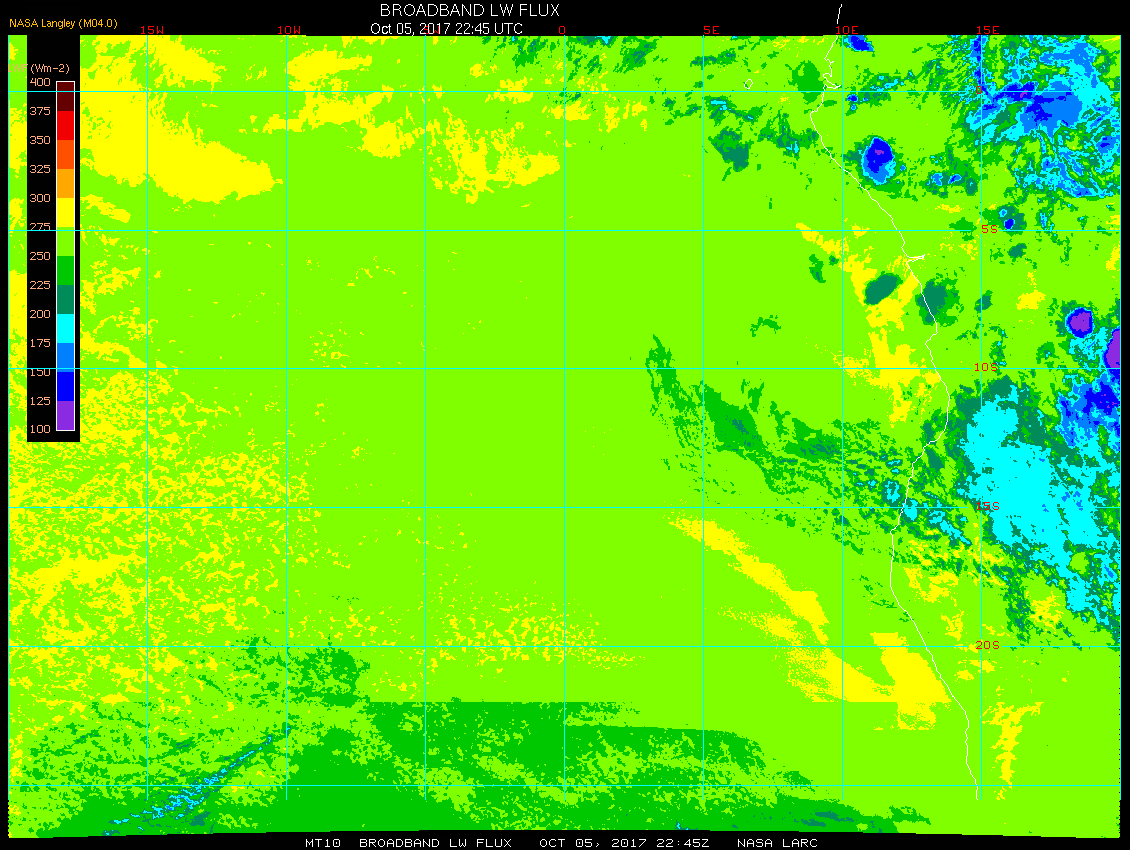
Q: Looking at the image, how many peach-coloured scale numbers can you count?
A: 13